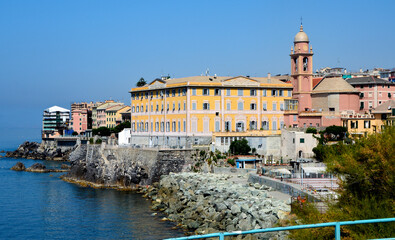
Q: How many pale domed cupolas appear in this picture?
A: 1